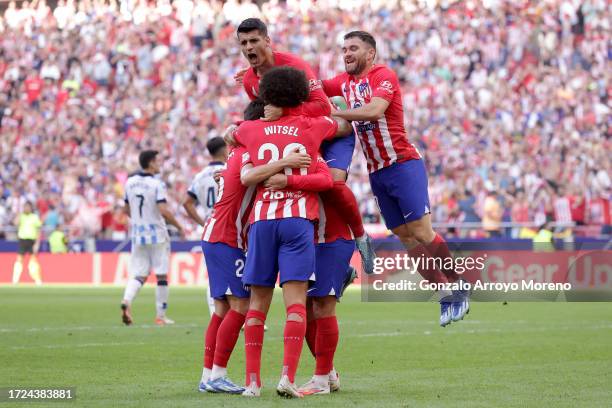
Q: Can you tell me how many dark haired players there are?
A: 6